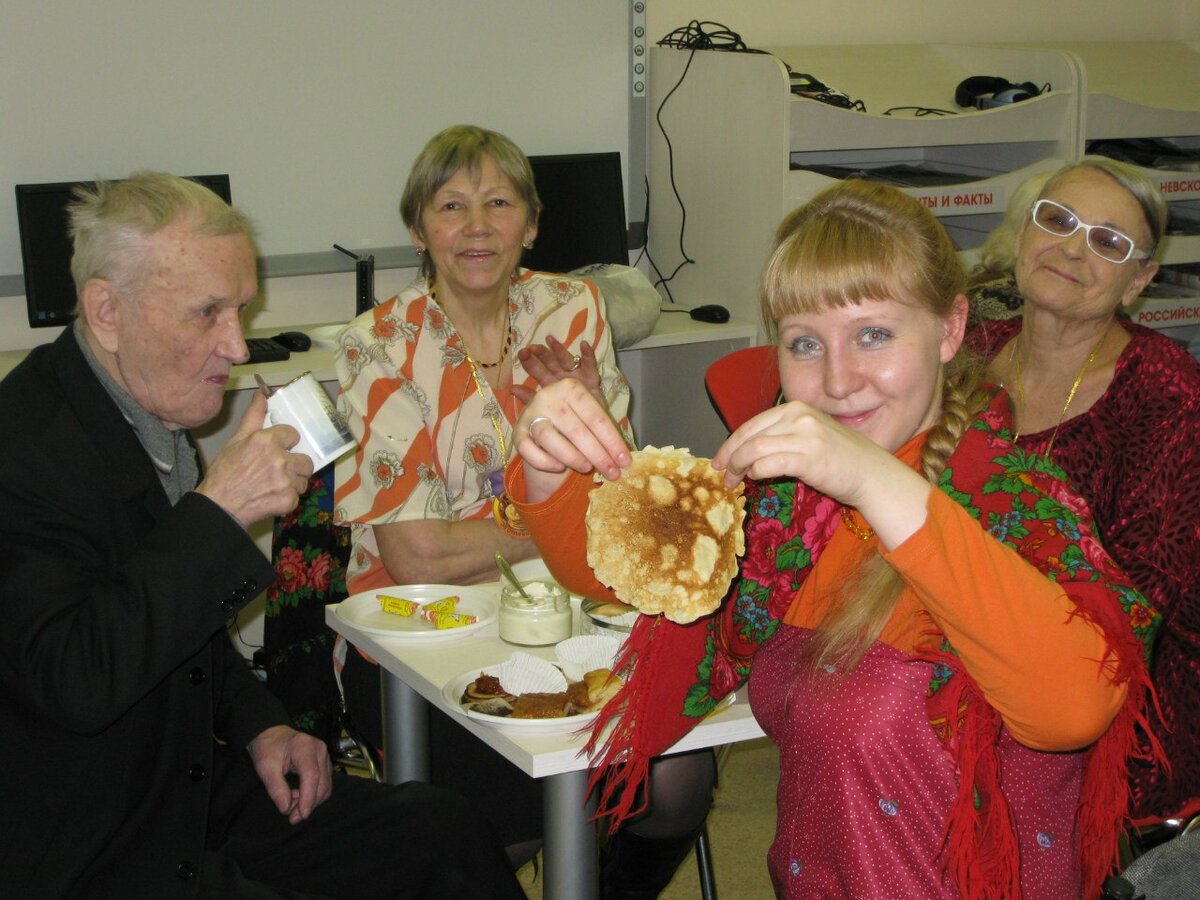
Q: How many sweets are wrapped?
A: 3